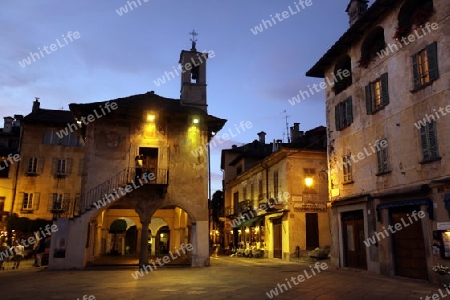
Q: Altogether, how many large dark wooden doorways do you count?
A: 2